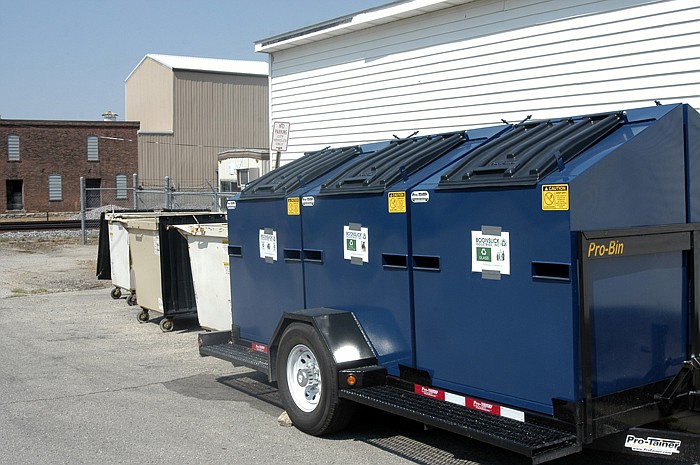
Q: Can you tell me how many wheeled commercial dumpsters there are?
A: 3